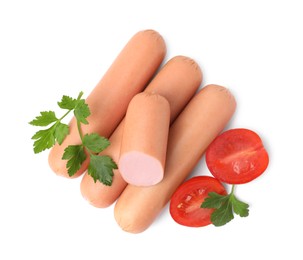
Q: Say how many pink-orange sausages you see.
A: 4